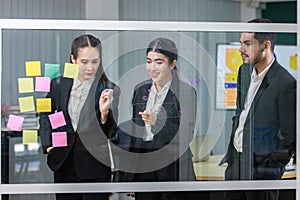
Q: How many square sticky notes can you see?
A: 11